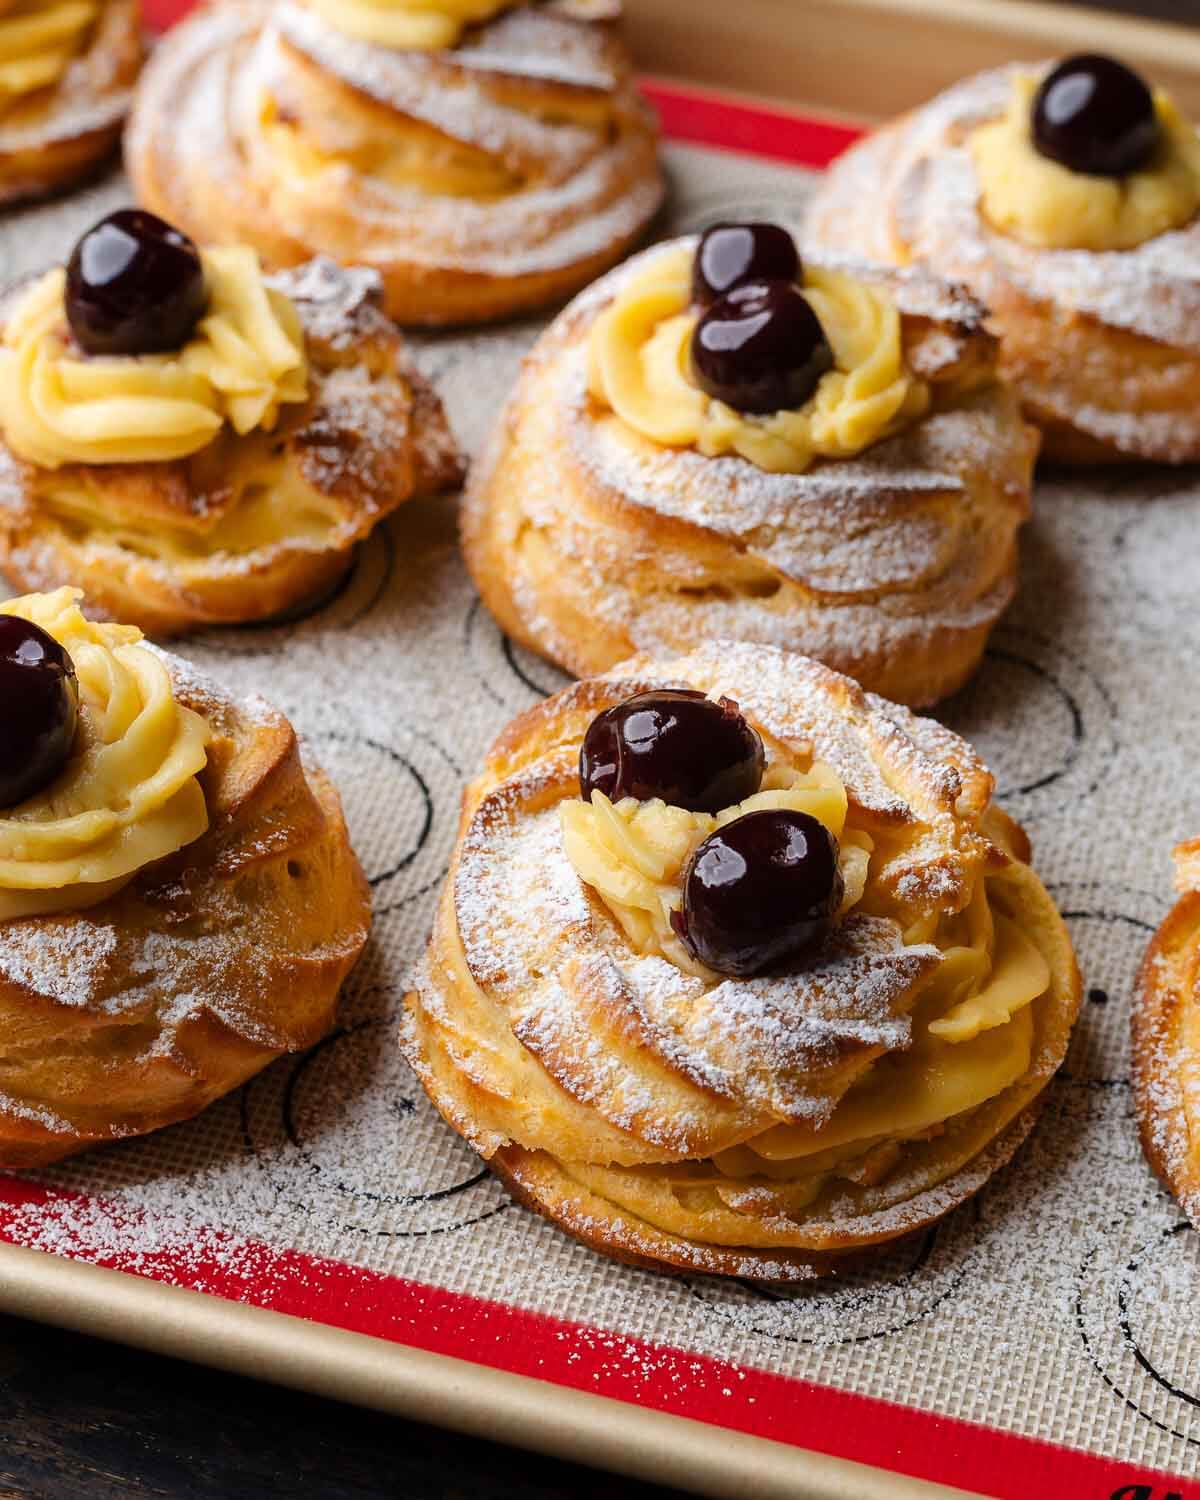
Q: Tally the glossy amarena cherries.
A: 7